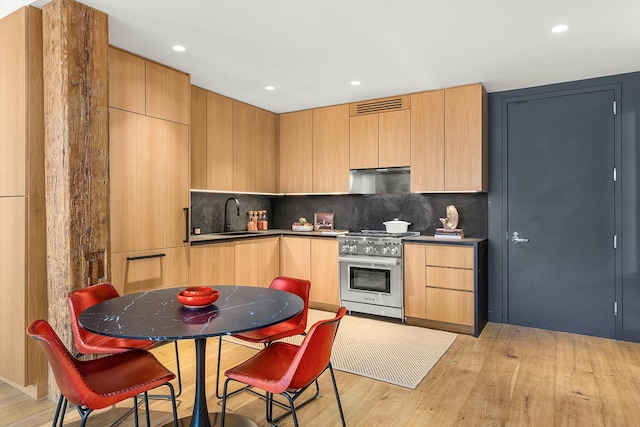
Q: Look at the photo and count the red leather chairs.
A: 4